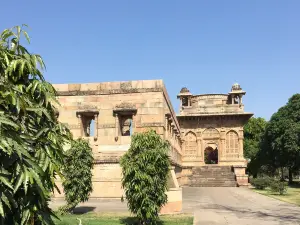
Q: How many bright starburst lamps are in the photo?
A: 0